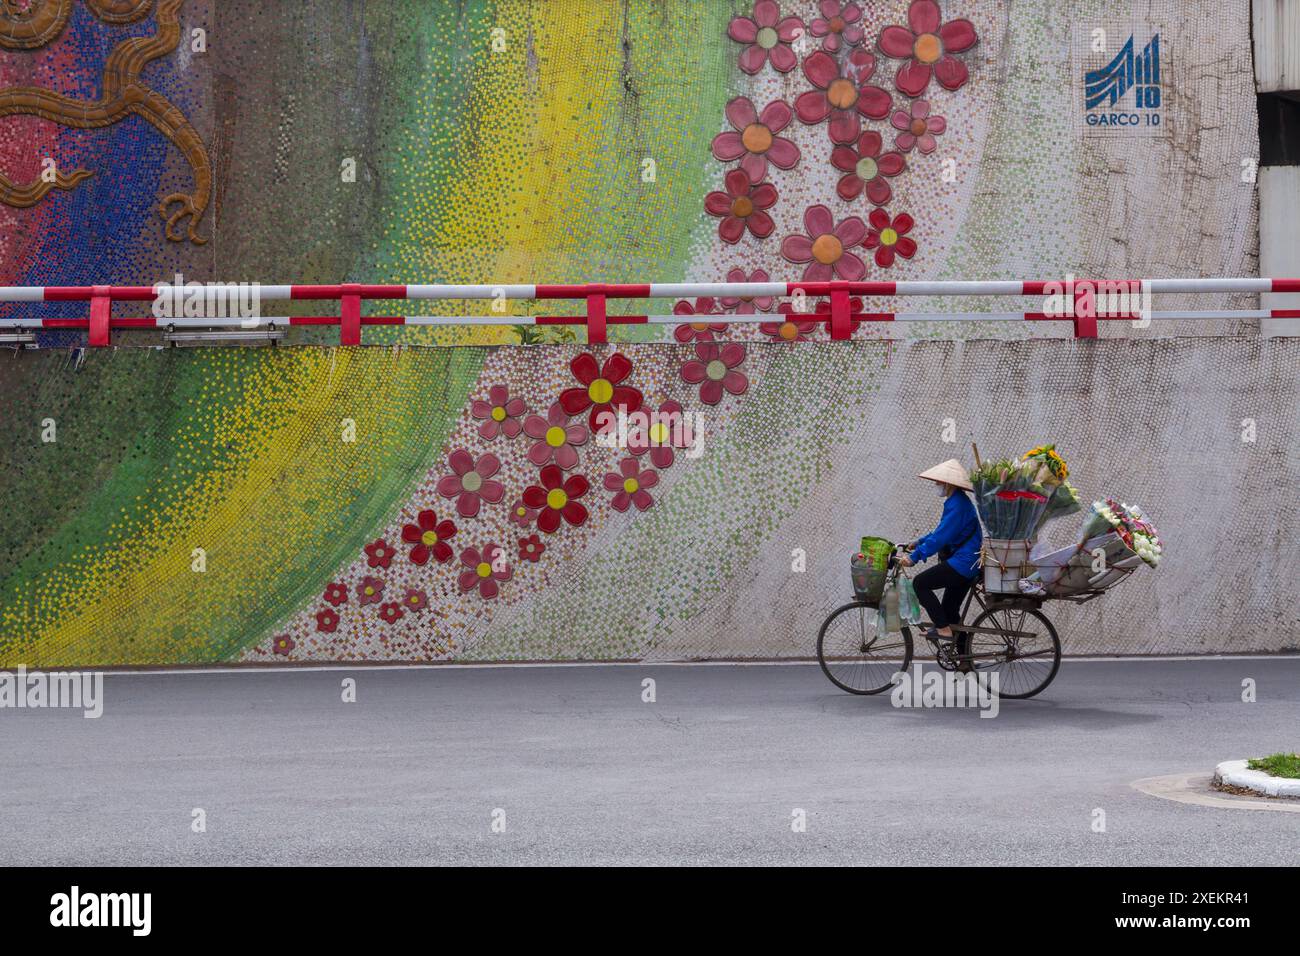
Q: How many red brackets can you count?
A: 5